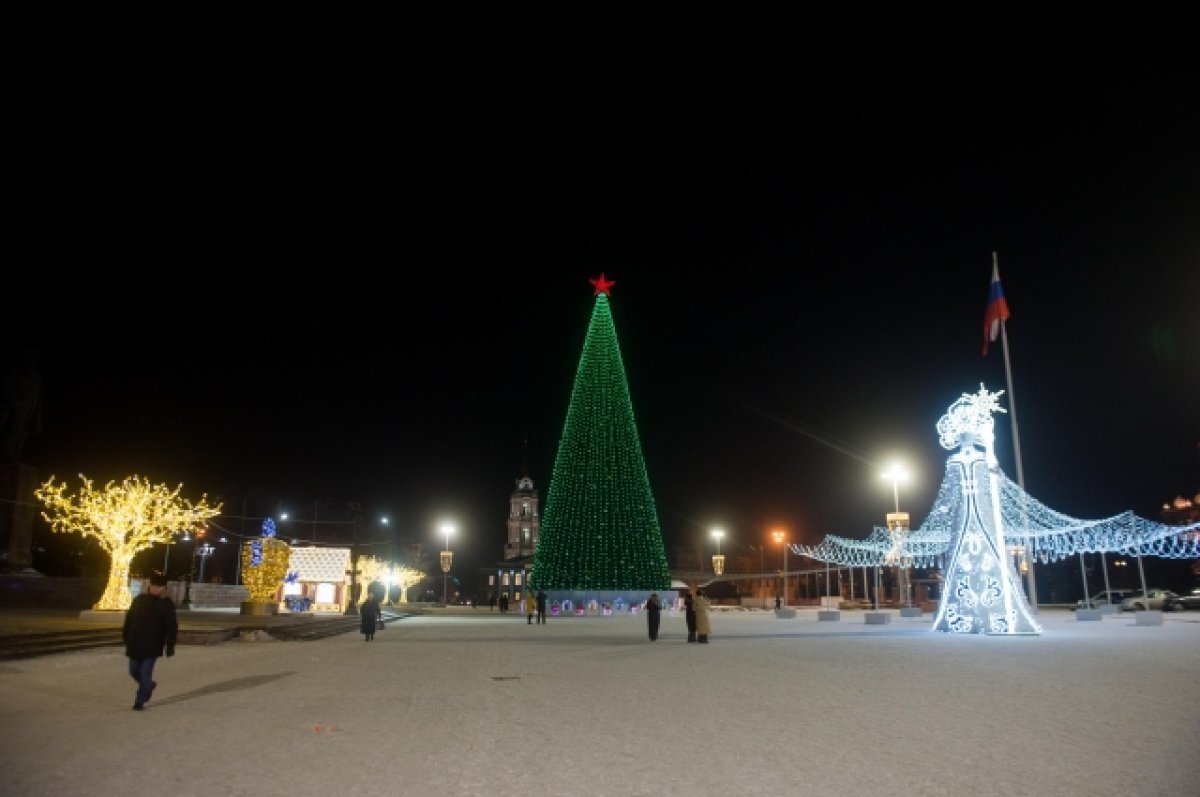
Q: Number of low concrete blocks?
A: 7